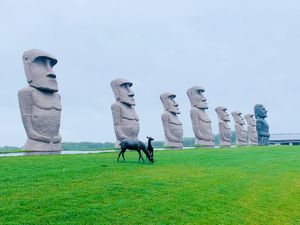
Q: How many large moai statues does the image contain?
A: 8